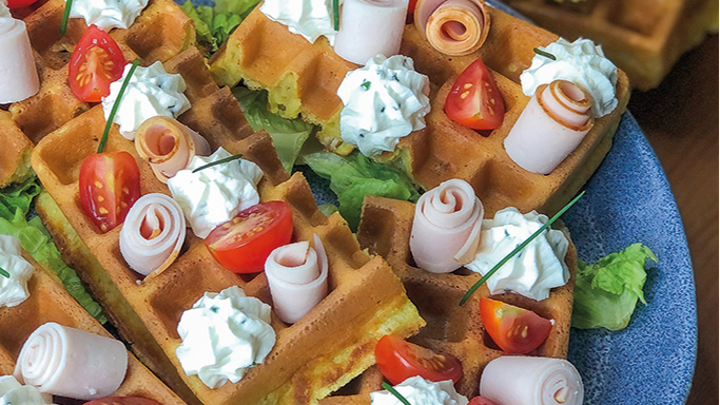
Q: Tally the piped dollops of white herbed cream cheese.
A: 11